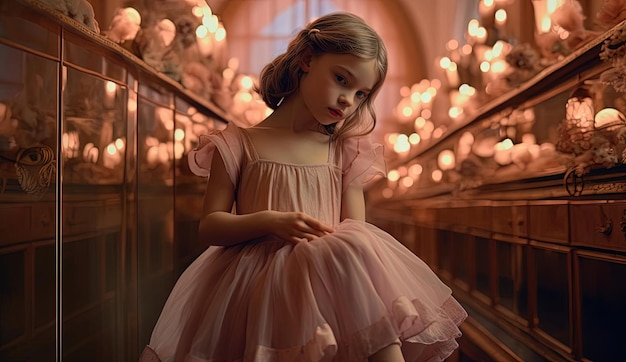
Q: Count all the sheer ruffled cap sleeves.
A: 2